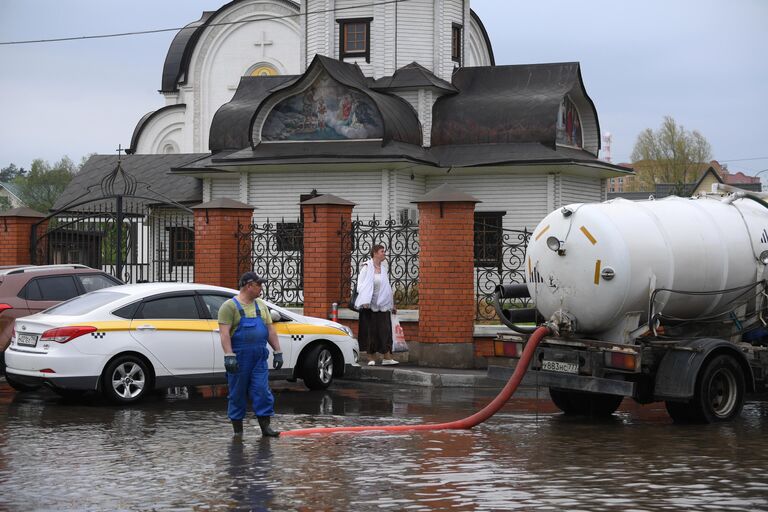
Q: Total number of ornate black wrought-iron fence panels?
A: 3